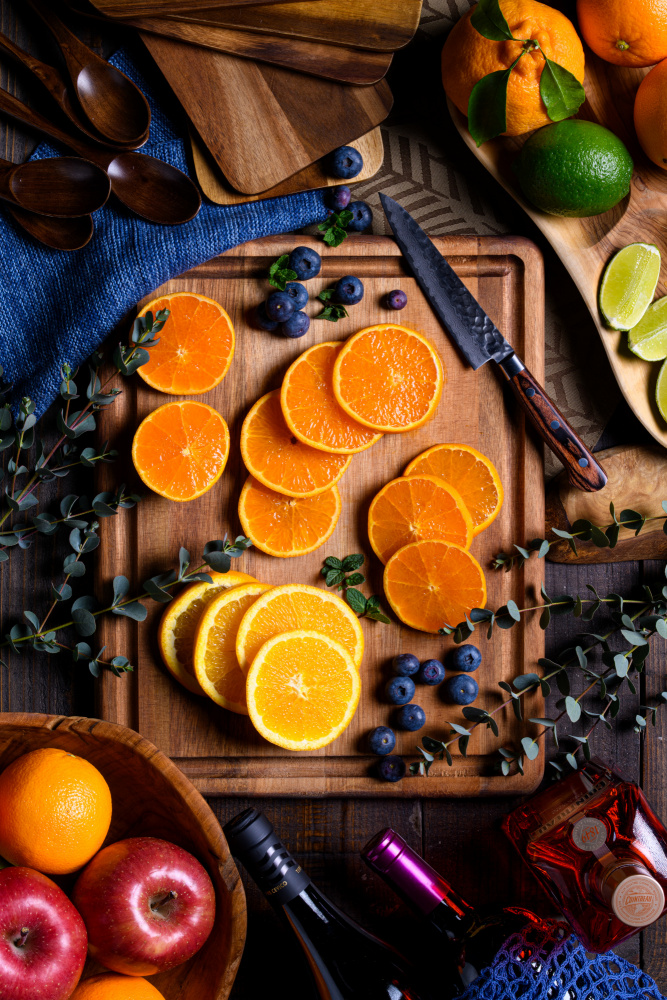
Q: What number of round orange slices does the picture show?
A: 13